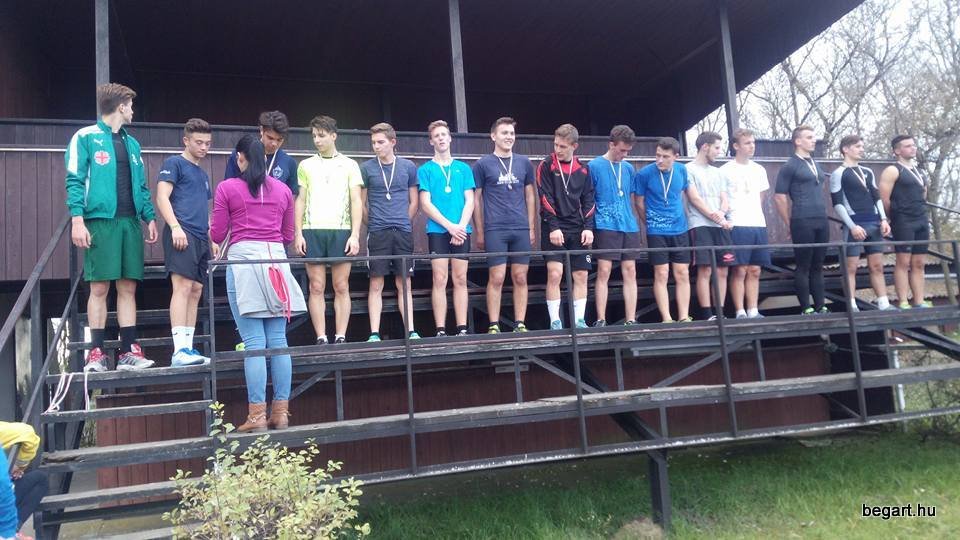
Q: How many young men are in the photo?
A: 15